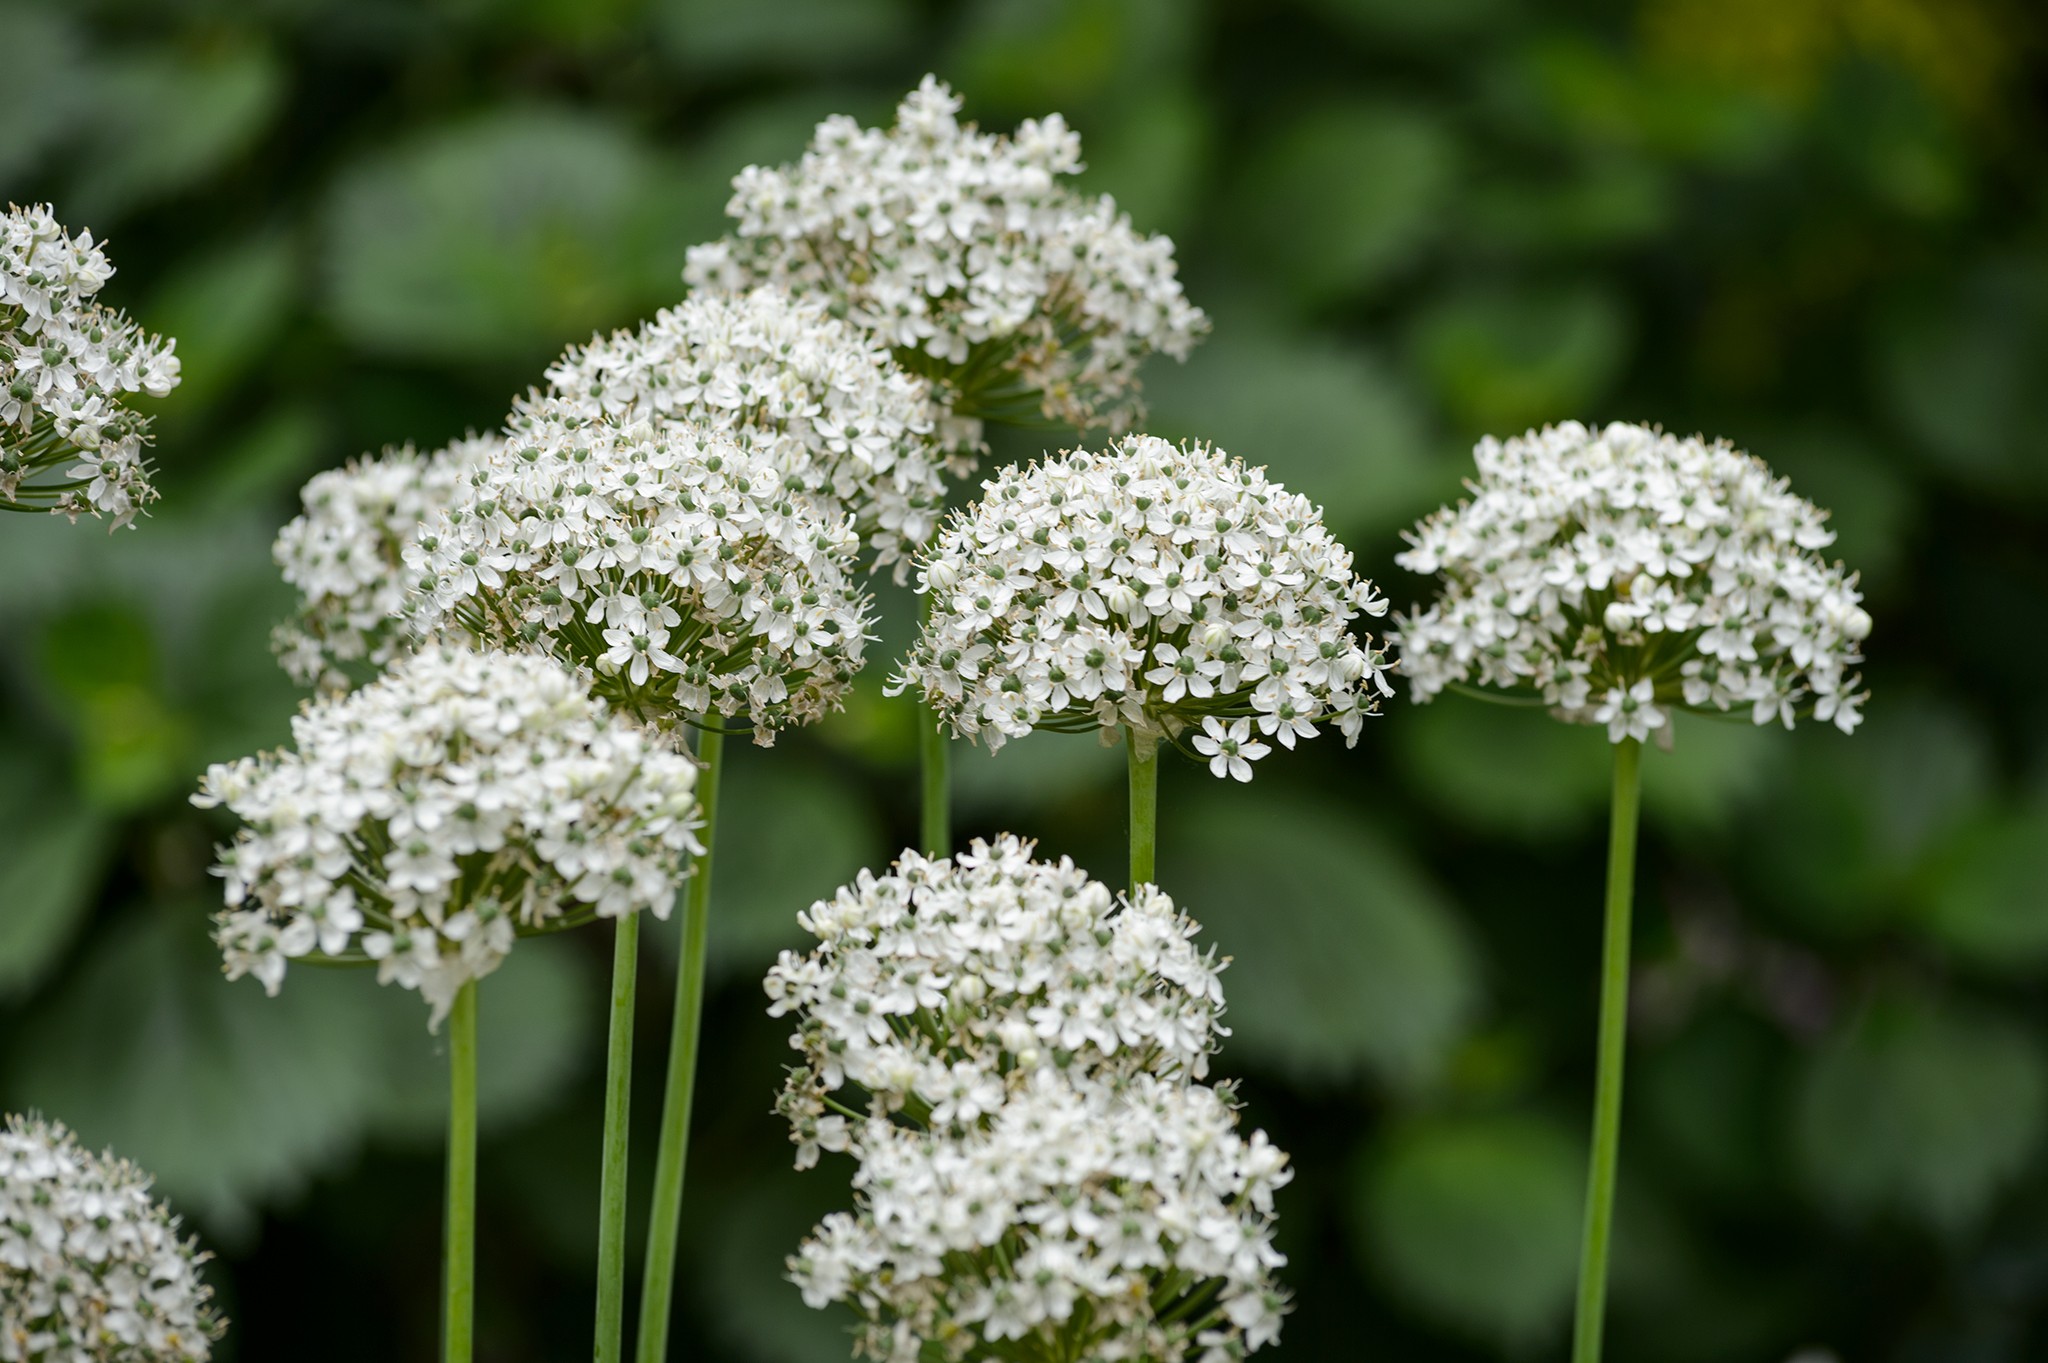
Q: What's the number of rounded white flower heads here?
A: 11